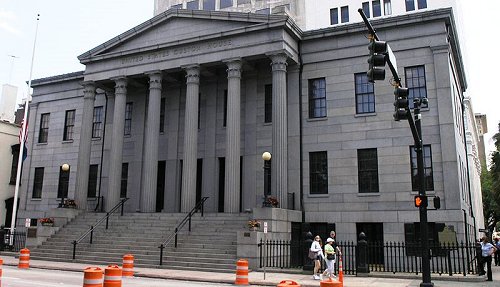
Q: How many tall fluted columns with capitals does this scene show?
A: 6